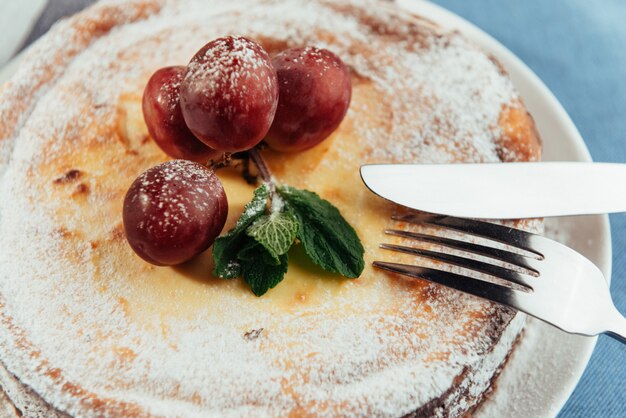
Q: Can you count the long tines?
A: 4